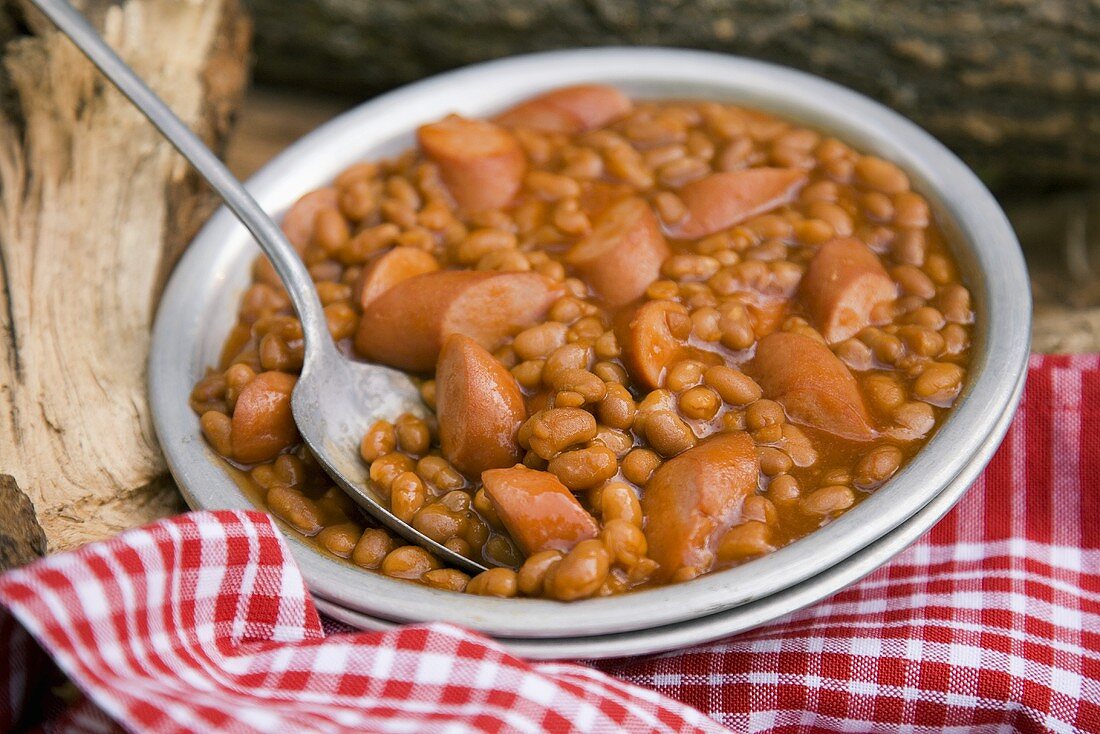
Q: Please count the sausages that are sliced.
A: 14